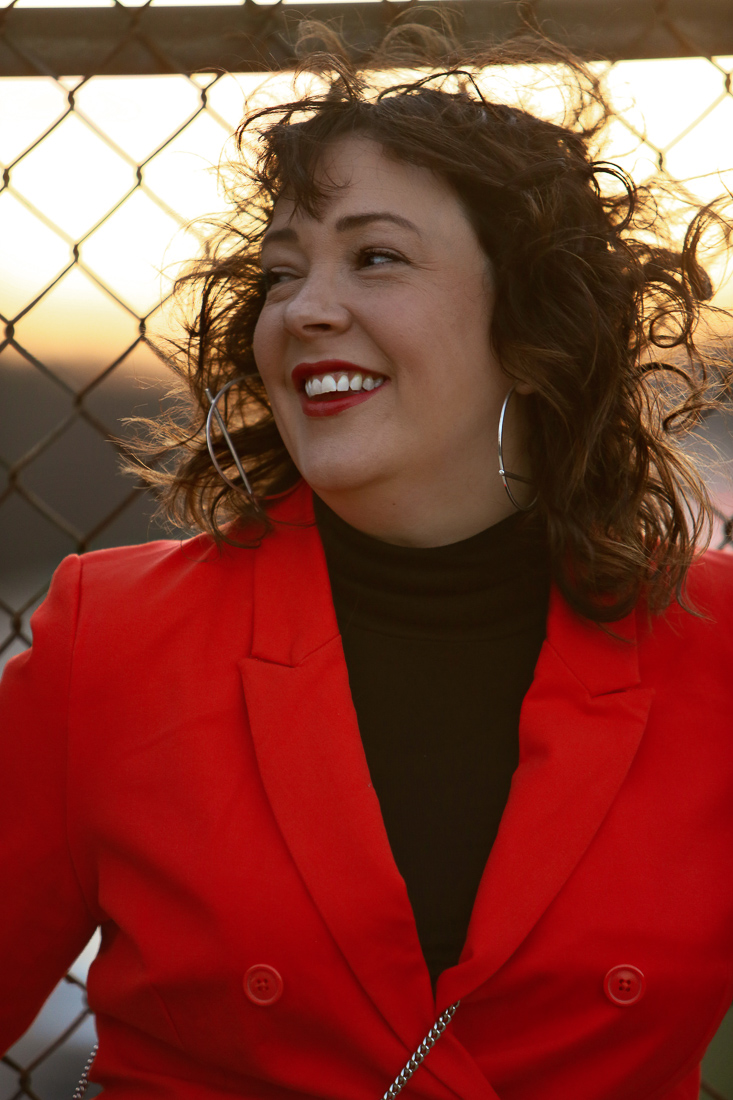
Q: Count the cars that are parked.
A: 0